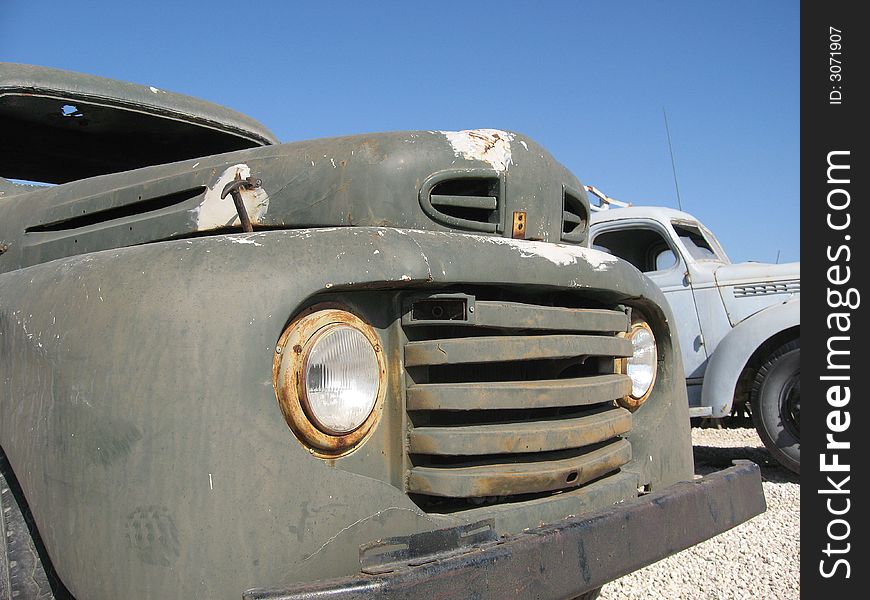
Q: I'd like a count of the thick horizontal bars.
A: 5